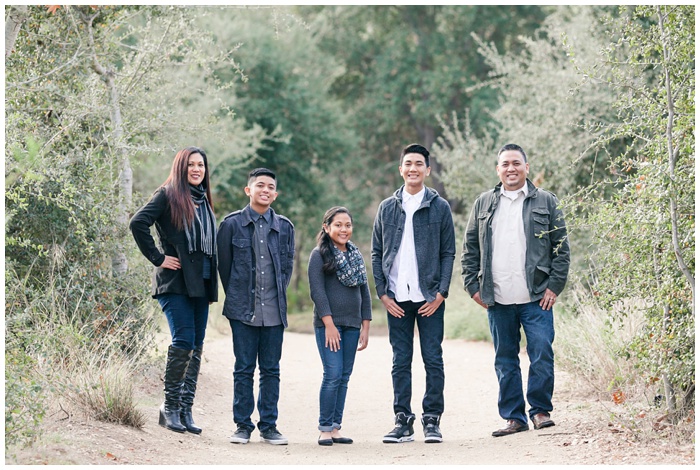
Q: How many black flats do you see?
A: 2